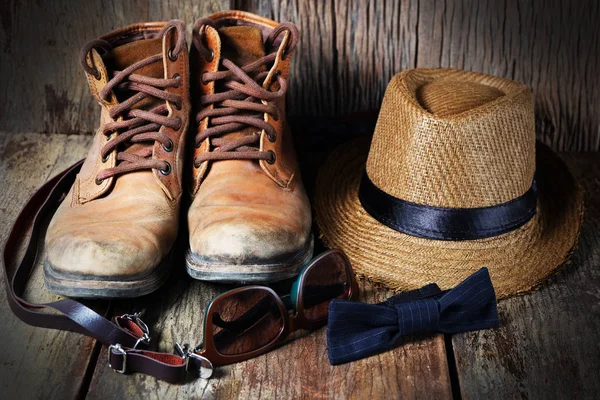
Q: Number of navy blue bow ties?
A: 1